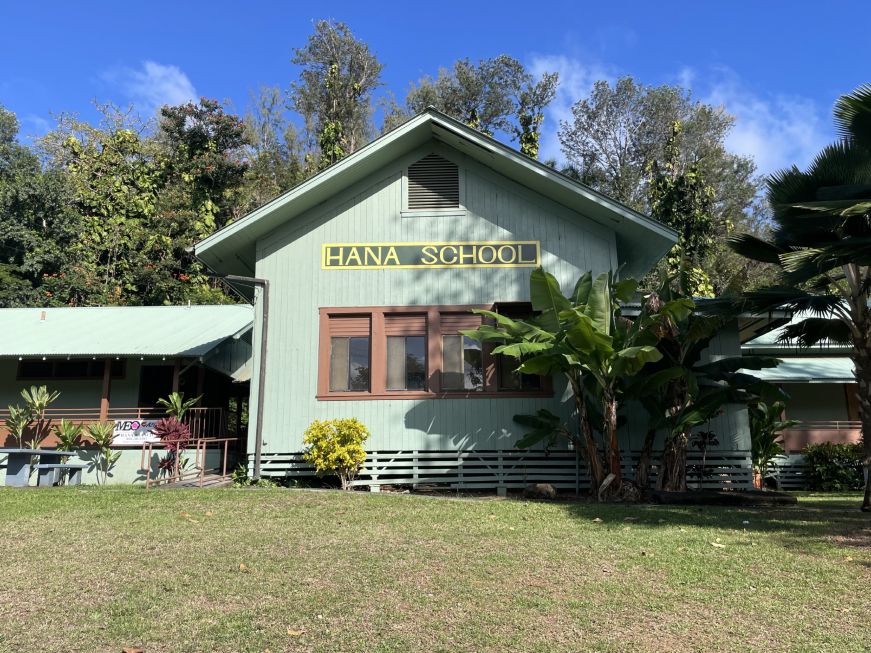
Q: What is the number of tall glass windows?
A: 4